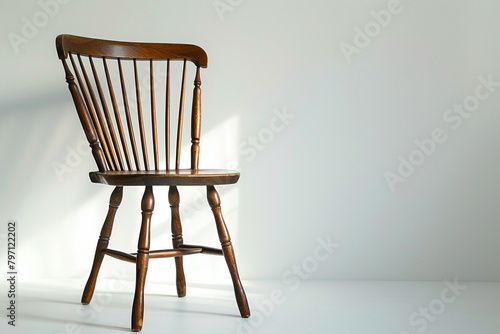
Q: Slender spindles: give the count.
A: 9